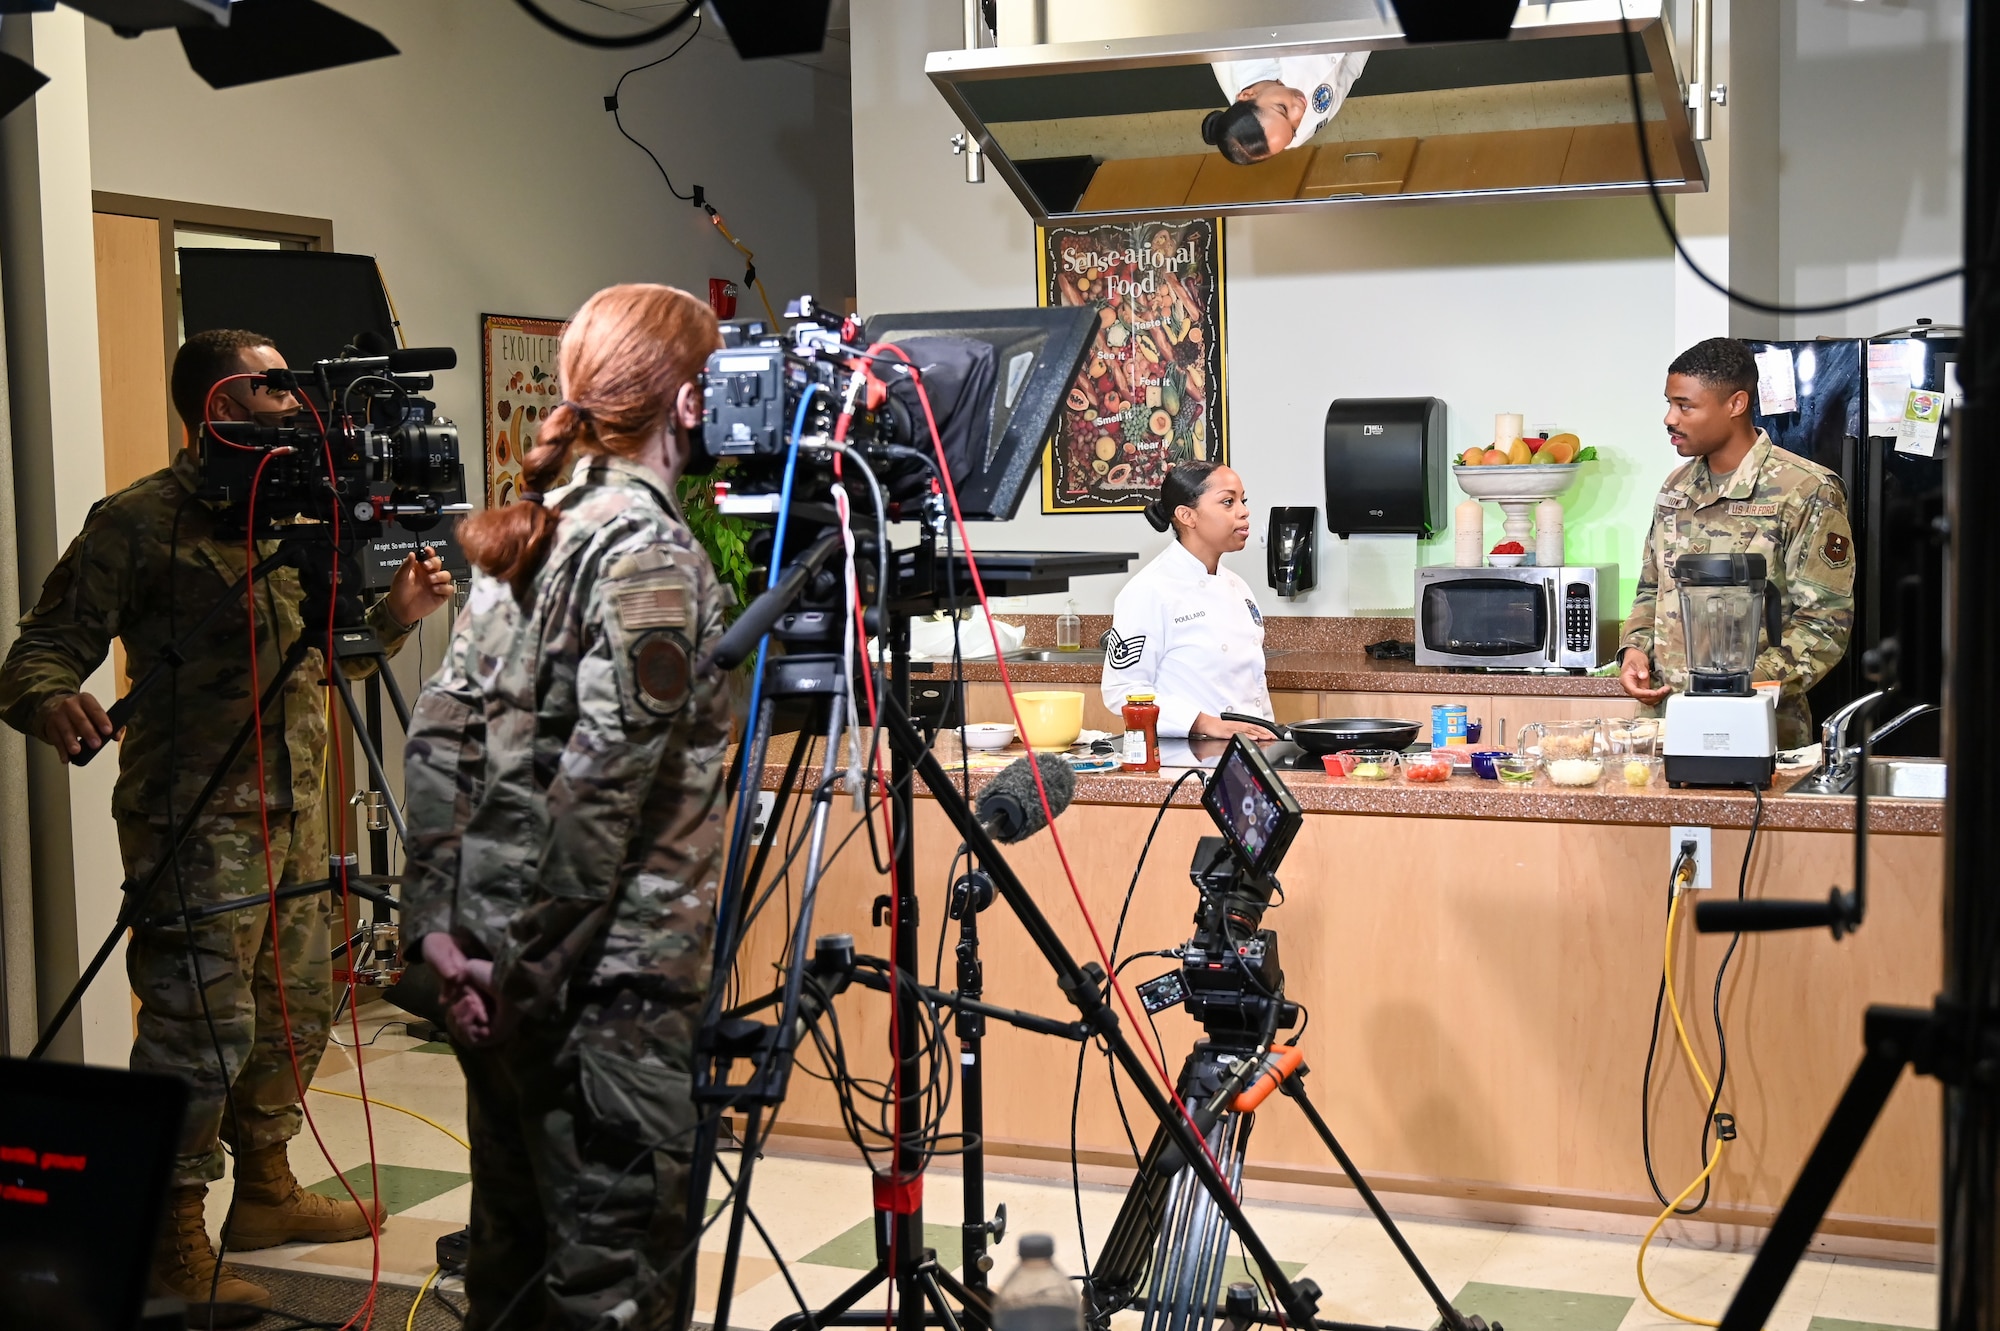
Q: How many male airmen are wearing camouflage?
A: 2